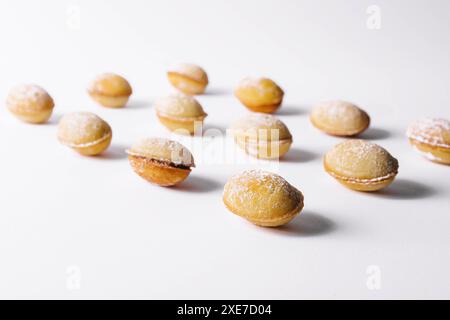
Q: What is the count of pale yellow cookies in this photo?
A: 12